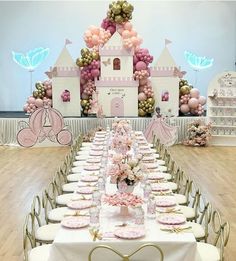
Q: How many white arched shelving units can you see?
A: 1